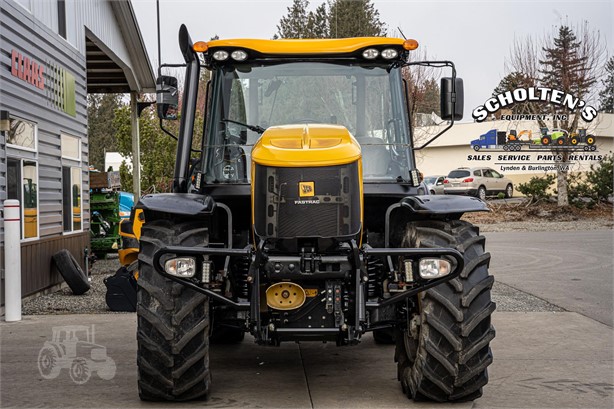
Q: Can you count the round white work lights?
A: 4